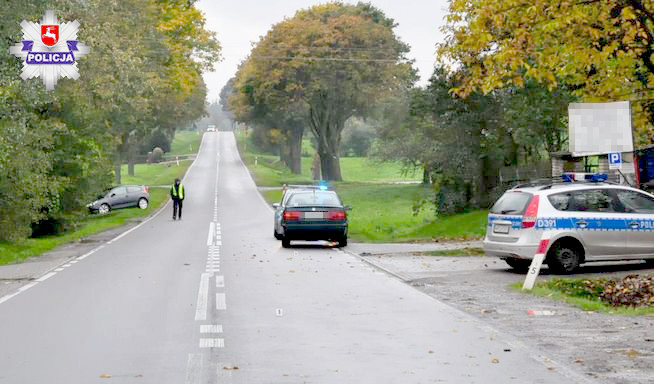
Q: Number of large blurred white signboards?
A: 1